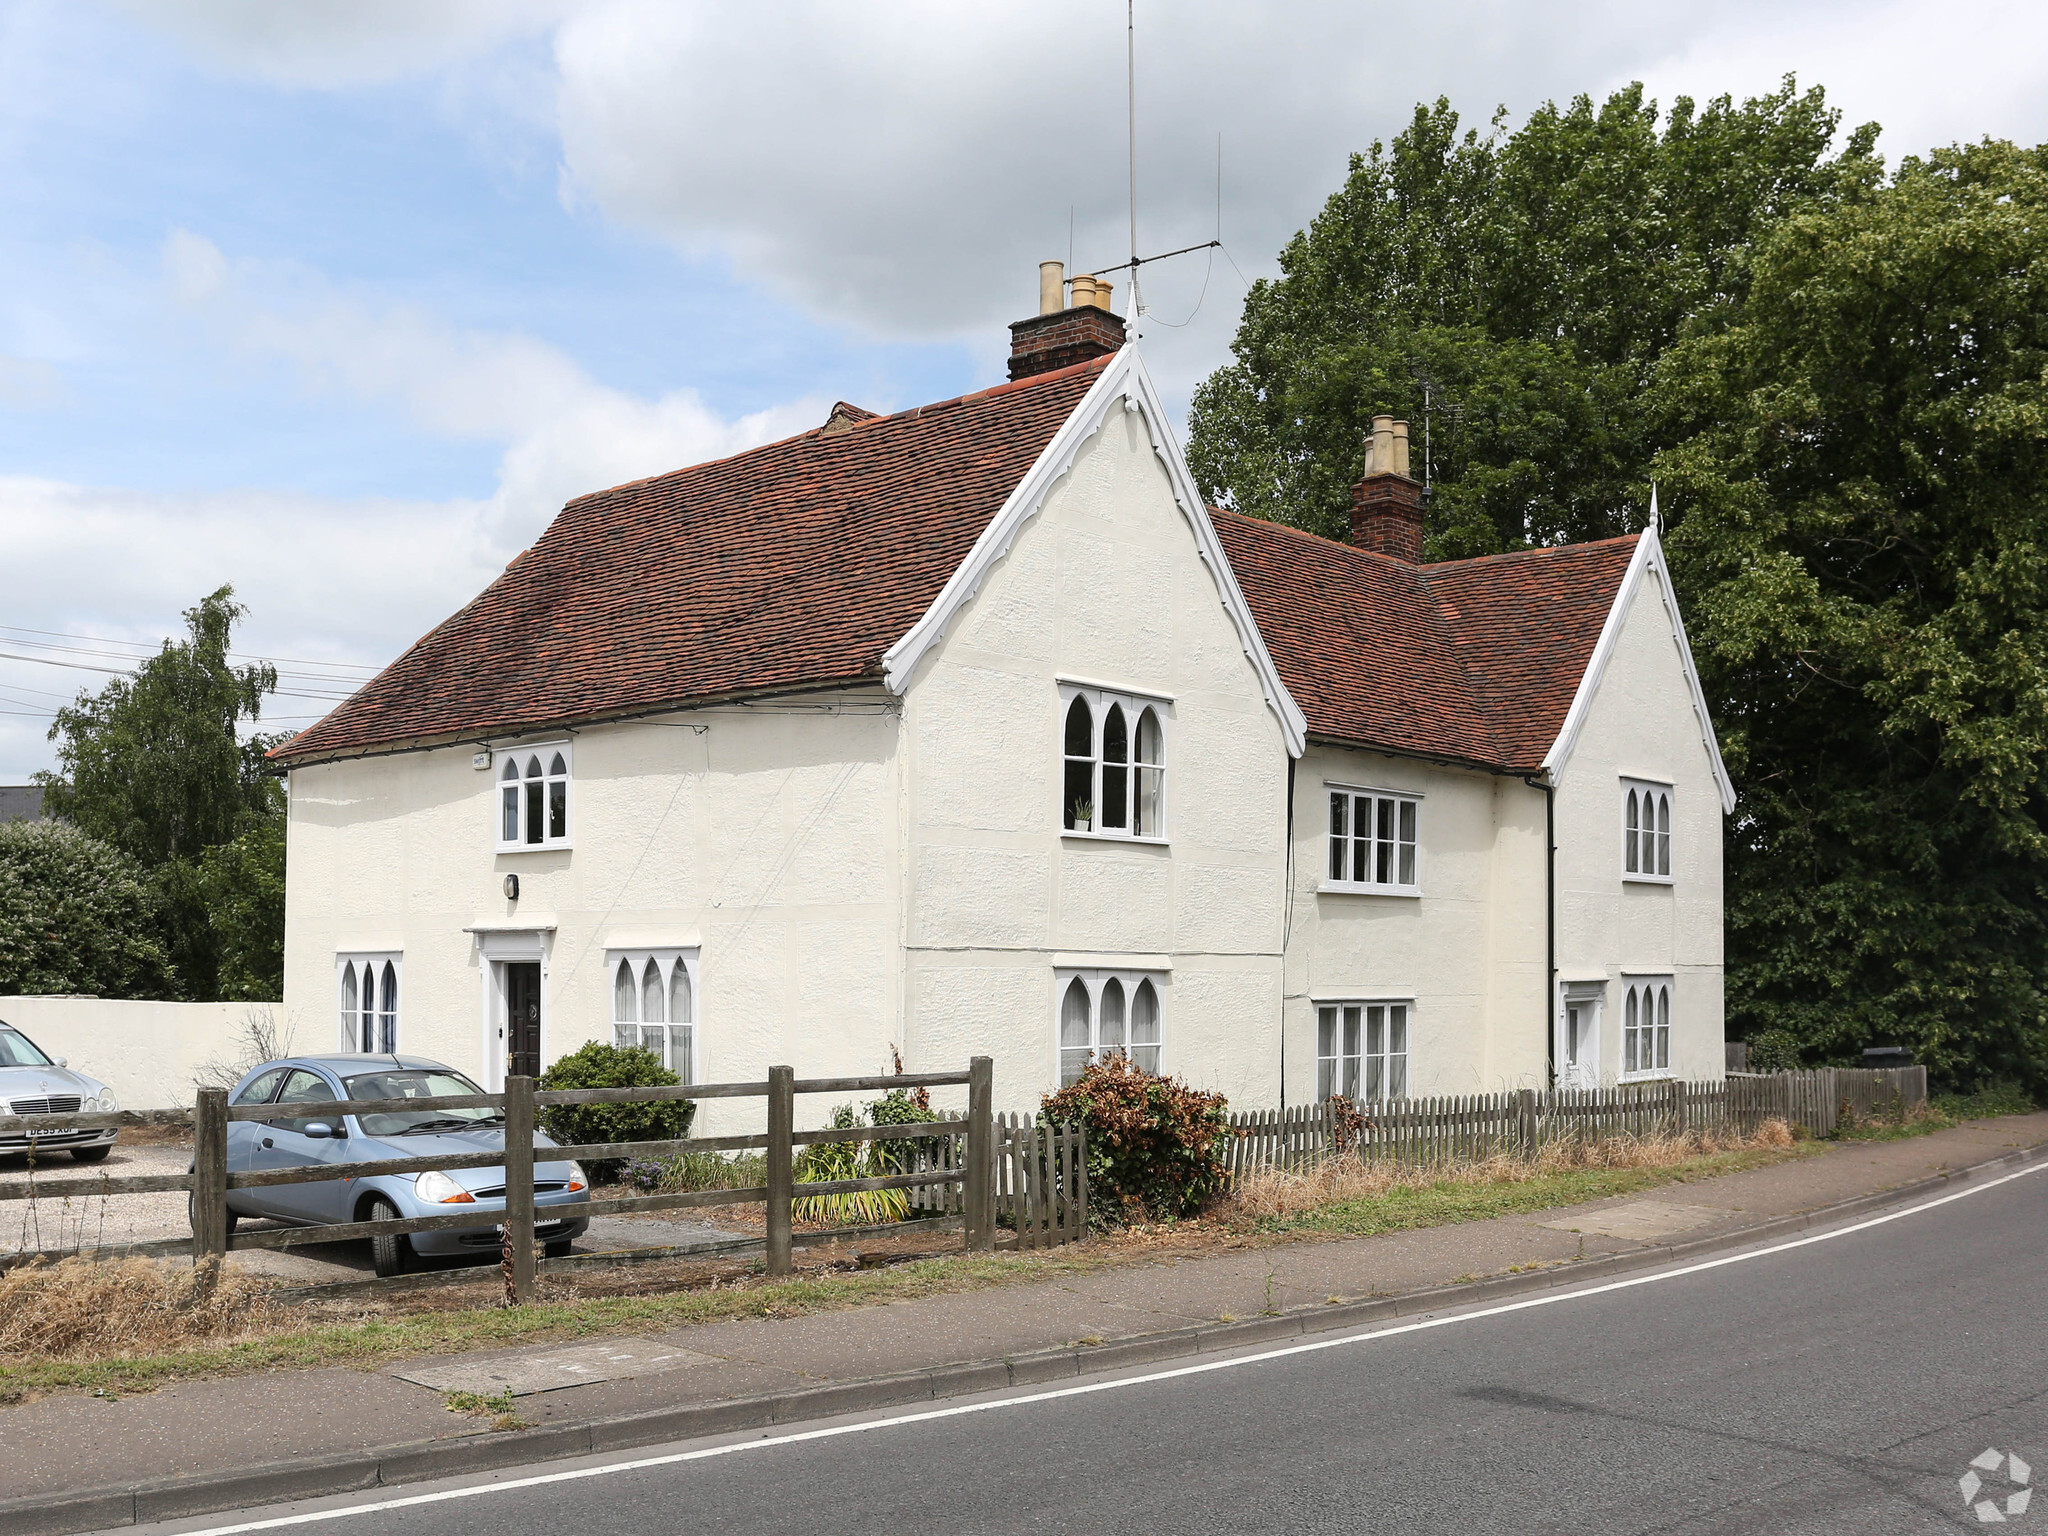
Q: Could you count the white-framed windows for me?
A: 9